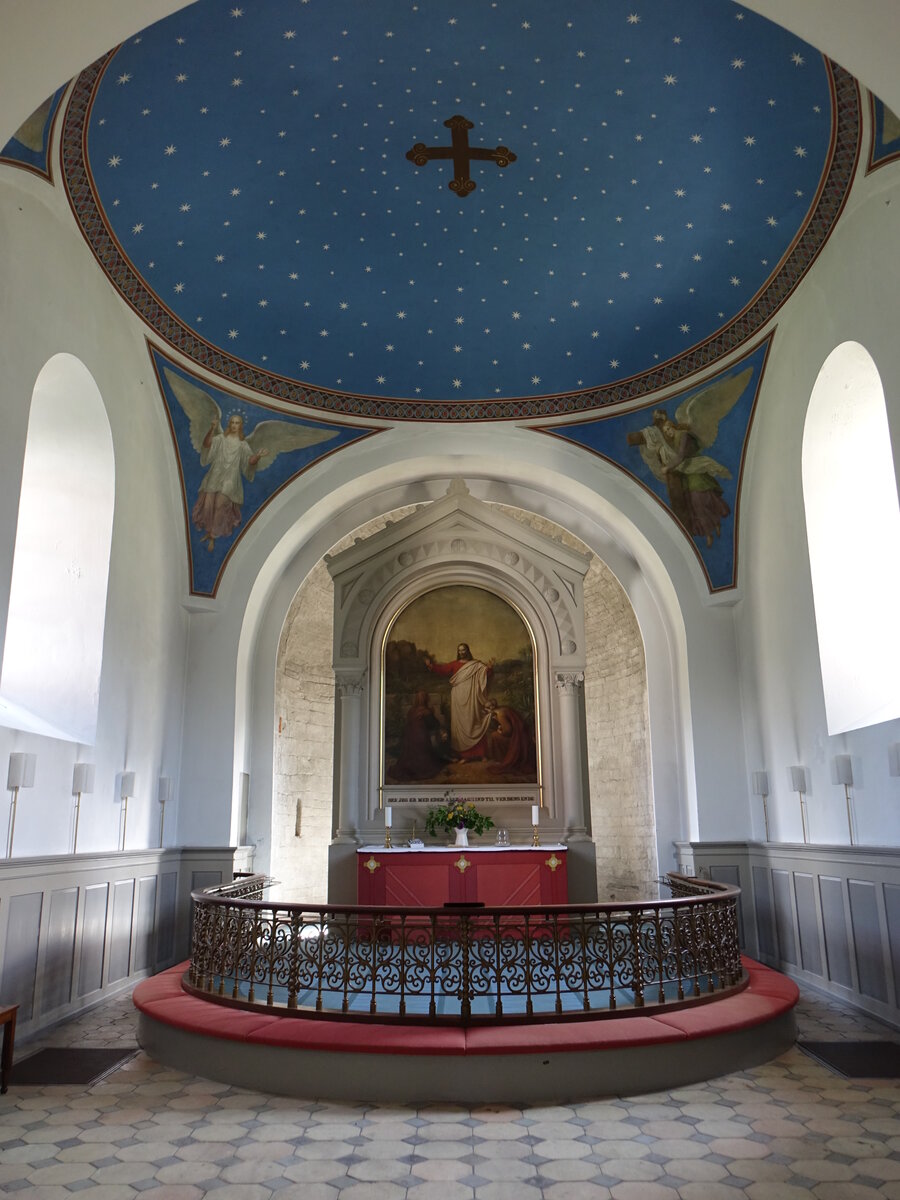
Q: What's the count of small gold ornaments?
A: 3